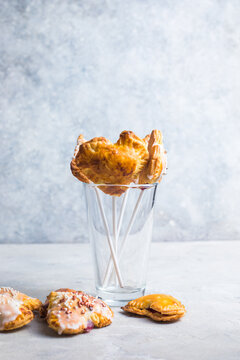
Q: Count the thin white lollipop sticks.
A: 4